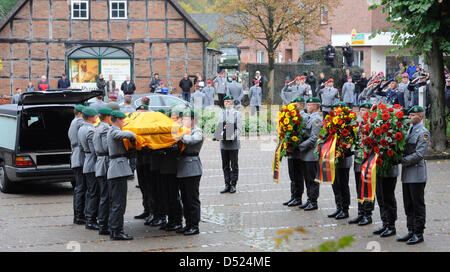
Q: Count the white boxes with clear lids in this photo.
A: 0